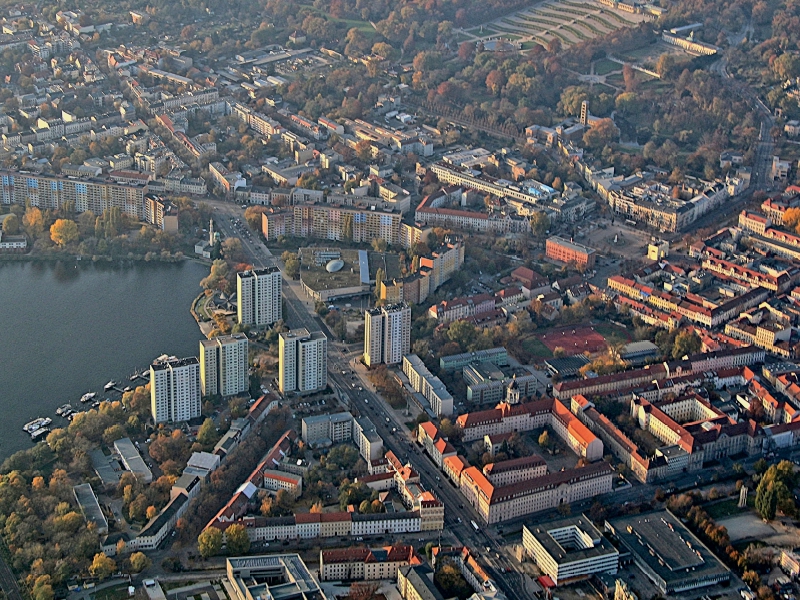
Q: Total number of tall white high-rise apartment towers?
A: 5